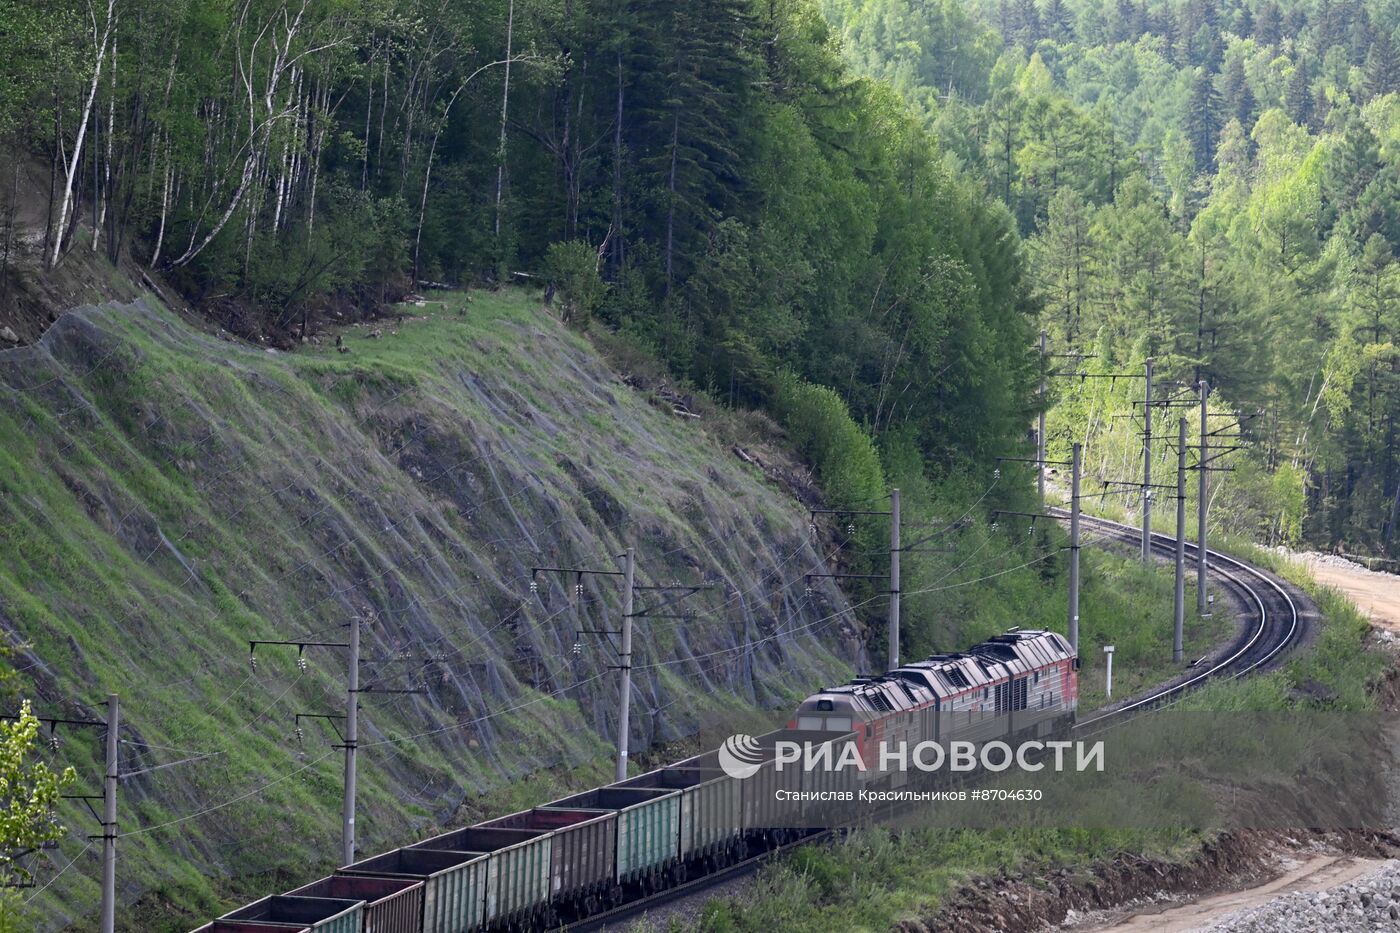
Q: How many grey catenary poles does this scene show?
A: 9